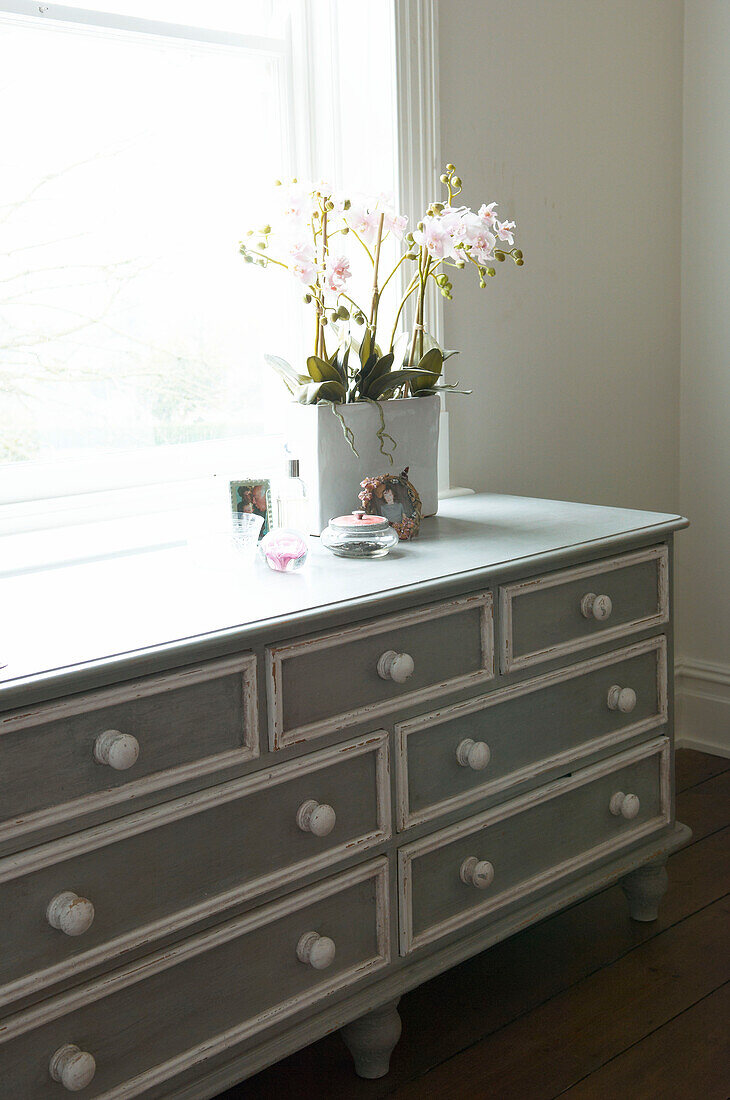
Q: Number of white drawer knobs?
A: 11